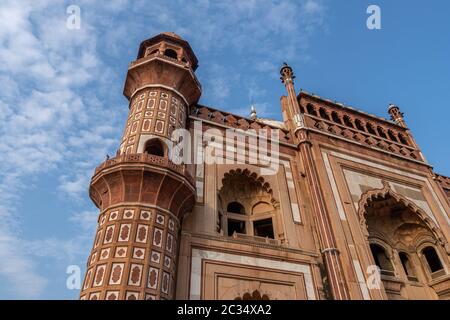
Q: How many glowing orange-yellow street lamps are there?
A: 0